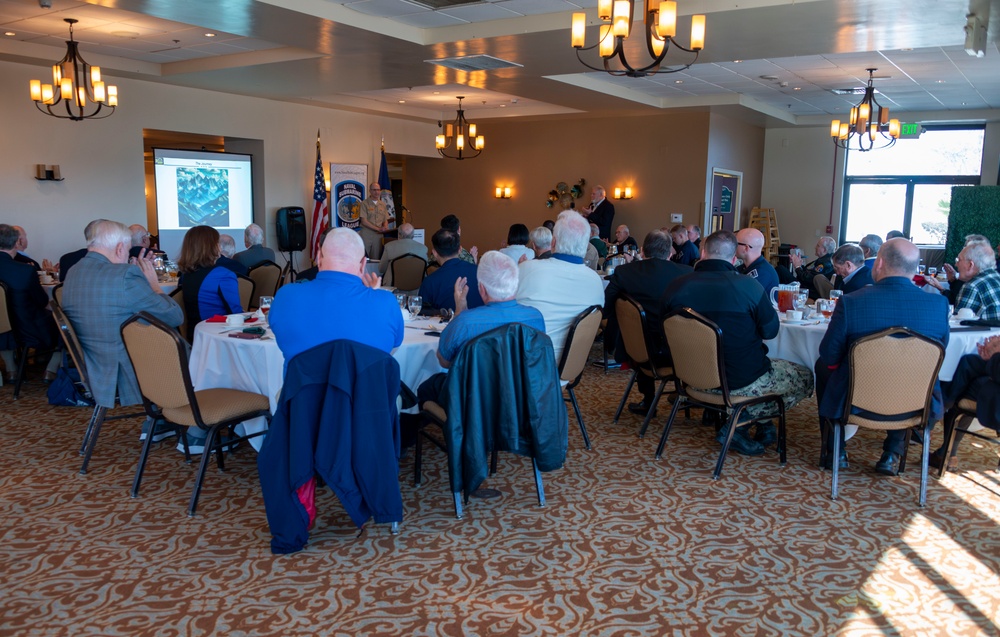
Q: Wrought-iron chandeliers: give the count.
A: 4